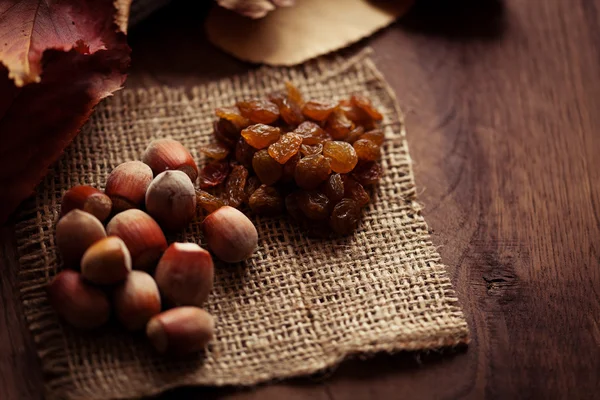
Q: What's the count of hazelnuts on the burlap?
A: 12